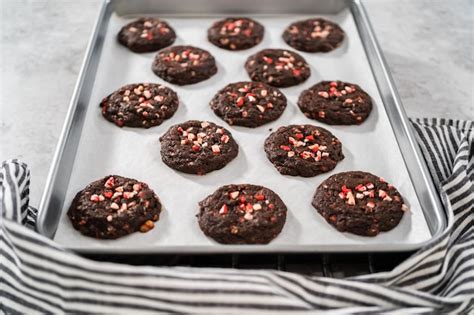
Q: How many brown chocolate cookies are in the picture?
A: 13